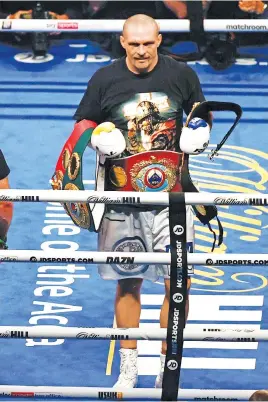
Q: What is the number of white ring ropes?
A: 5